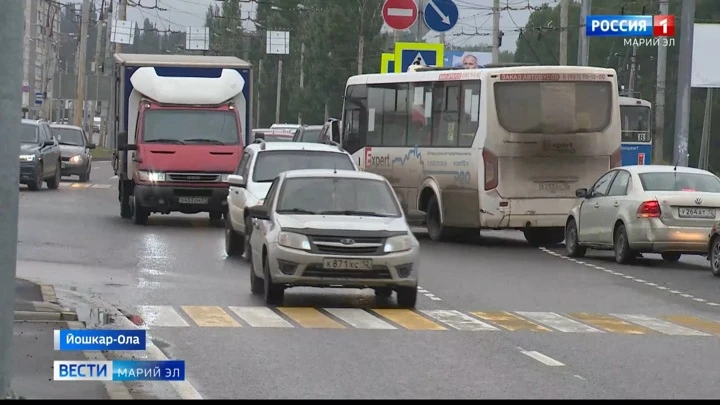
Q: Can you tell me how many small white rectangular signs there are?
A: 3